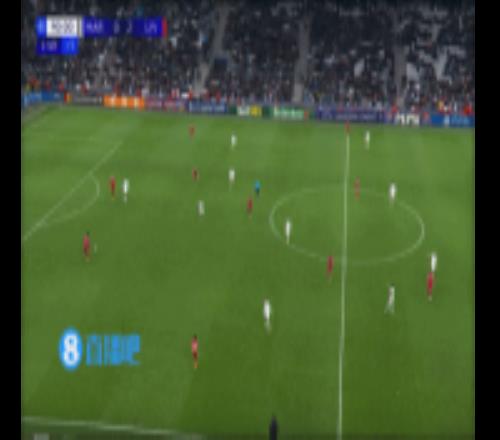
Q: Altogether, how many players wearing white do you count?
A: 10